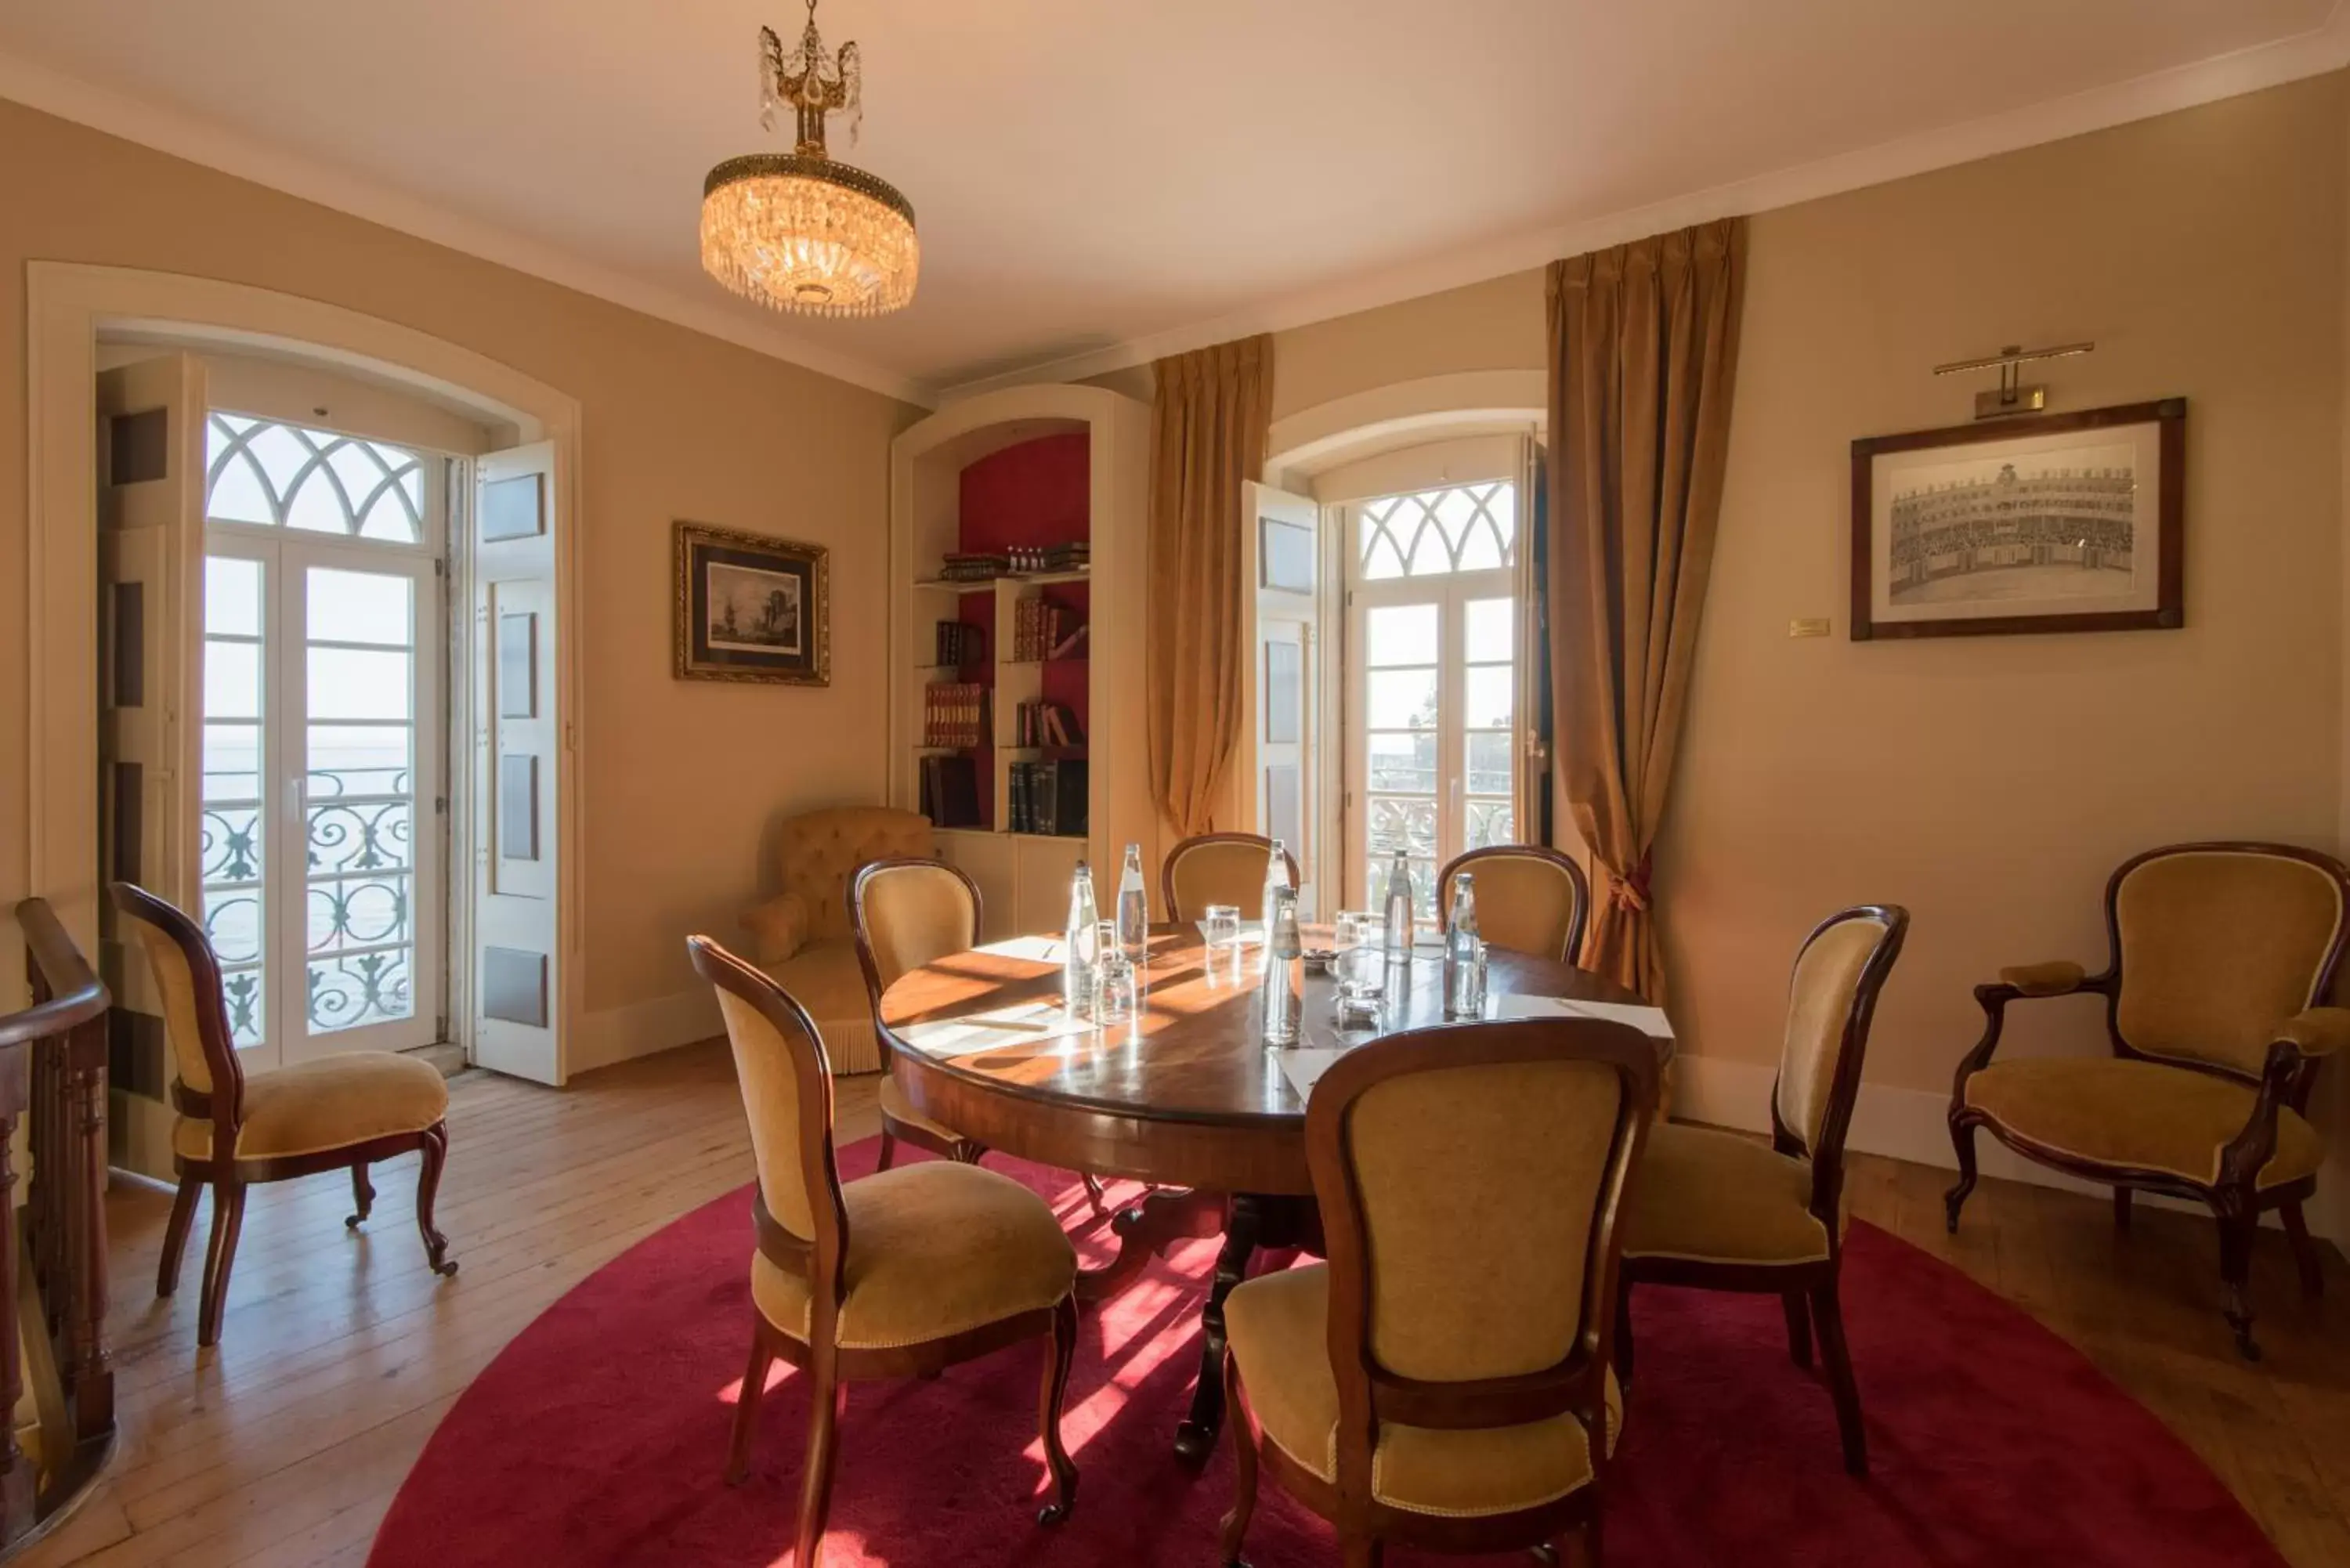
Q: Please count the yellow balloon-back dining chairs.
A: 7